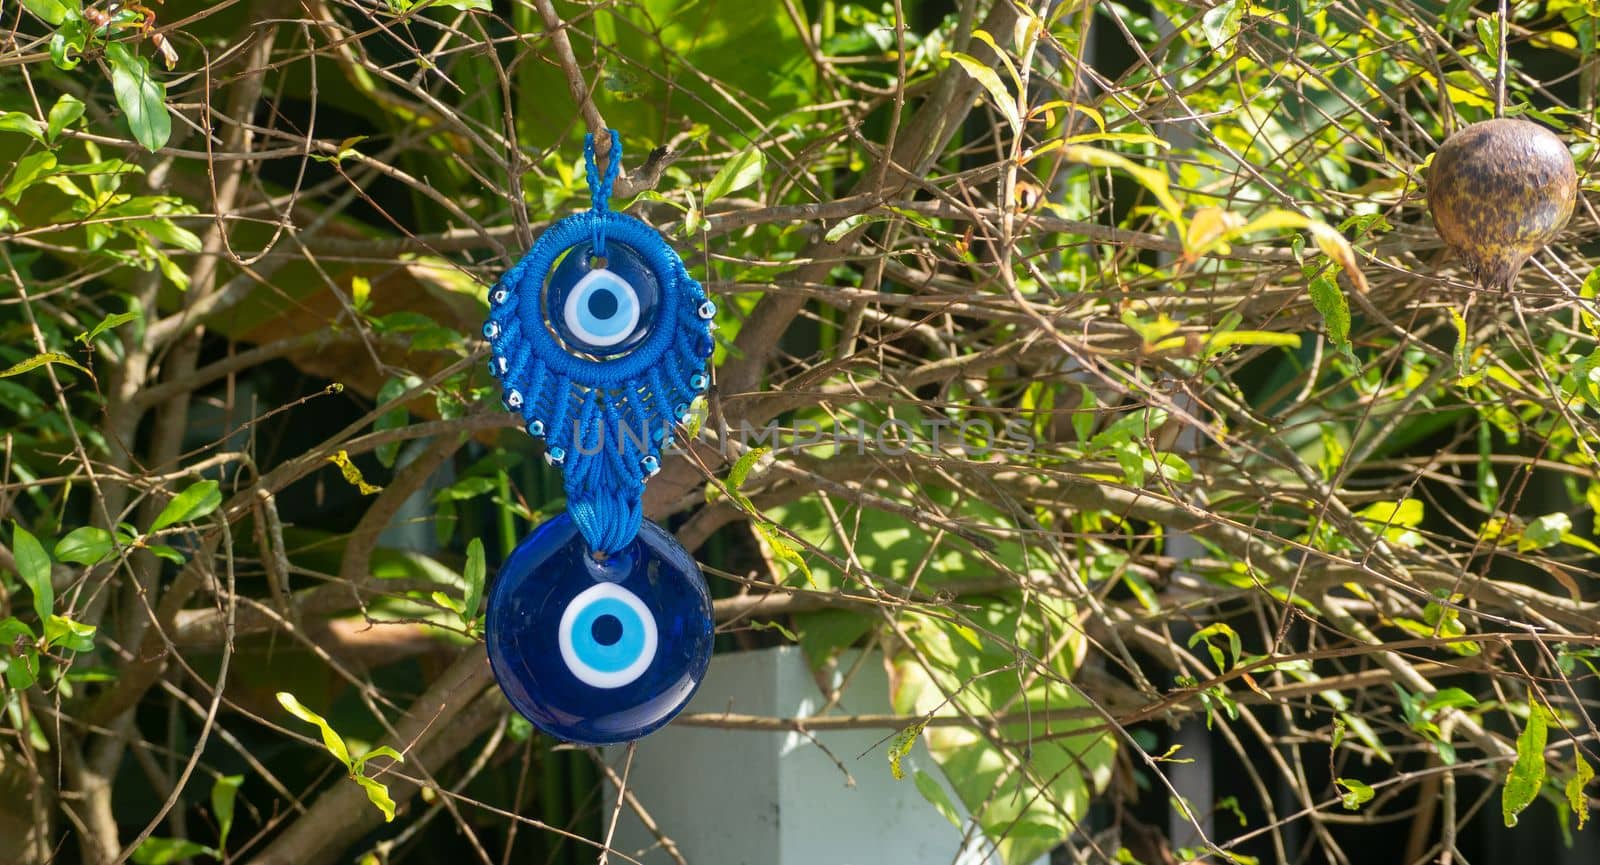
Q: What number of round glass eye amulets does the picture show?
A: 2